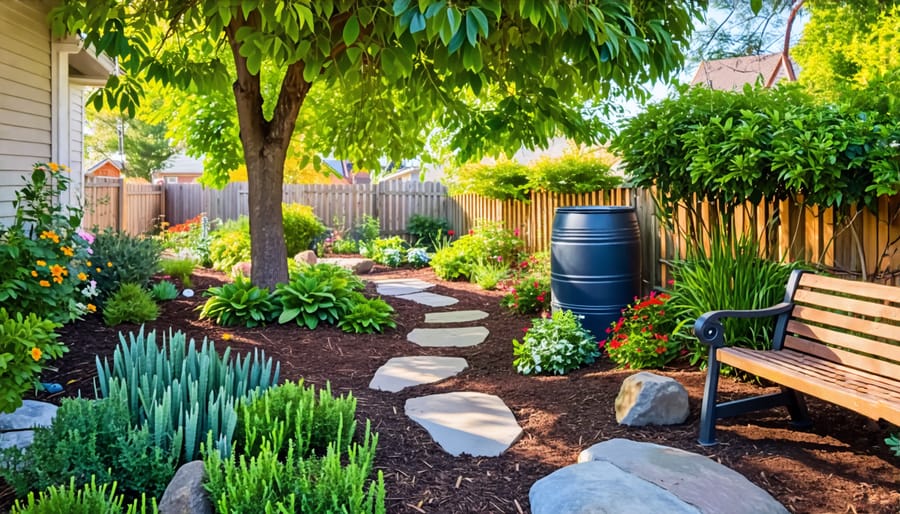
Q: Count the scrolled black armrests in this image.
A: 1